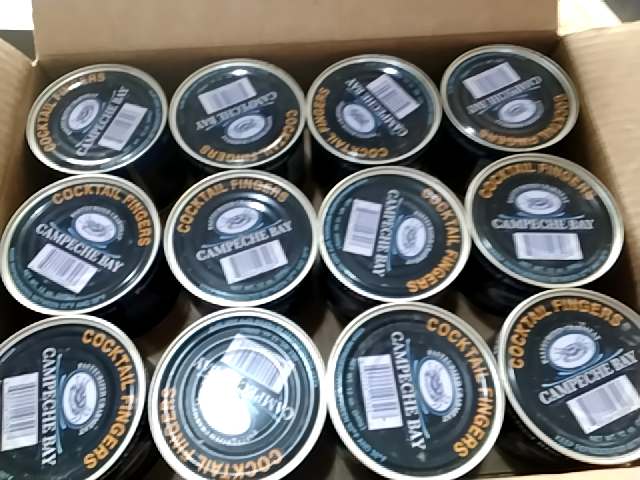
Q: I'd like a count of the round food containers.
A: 12